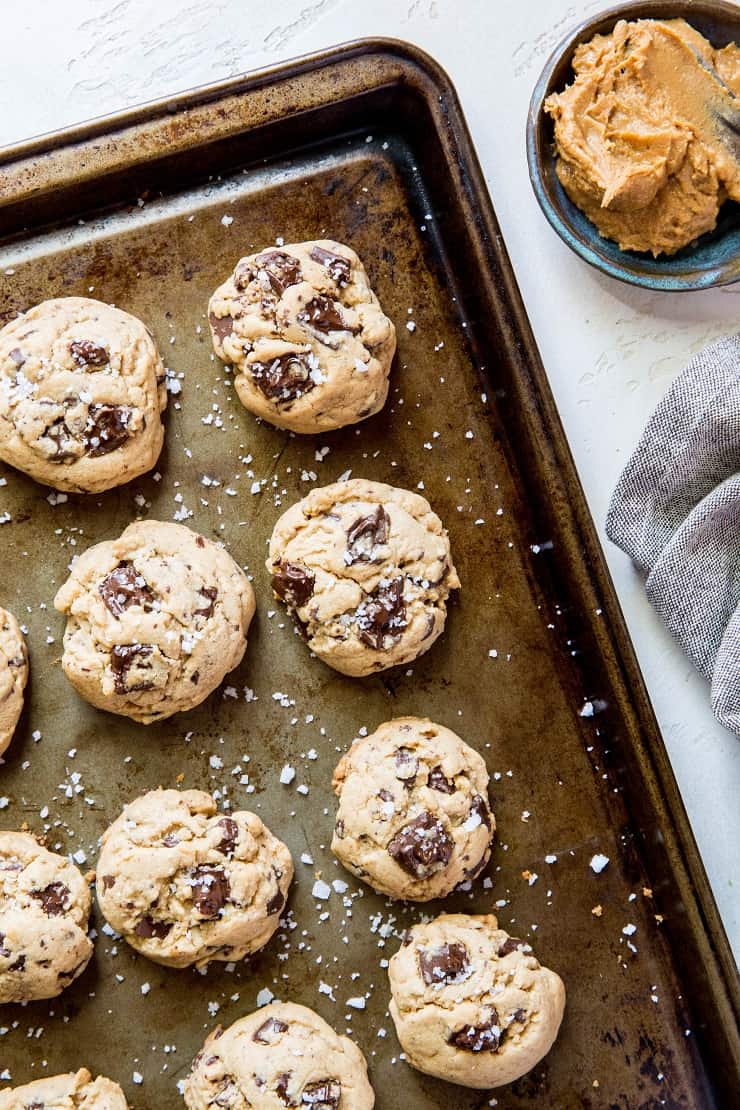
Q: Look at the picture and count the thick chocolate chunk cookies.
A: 11